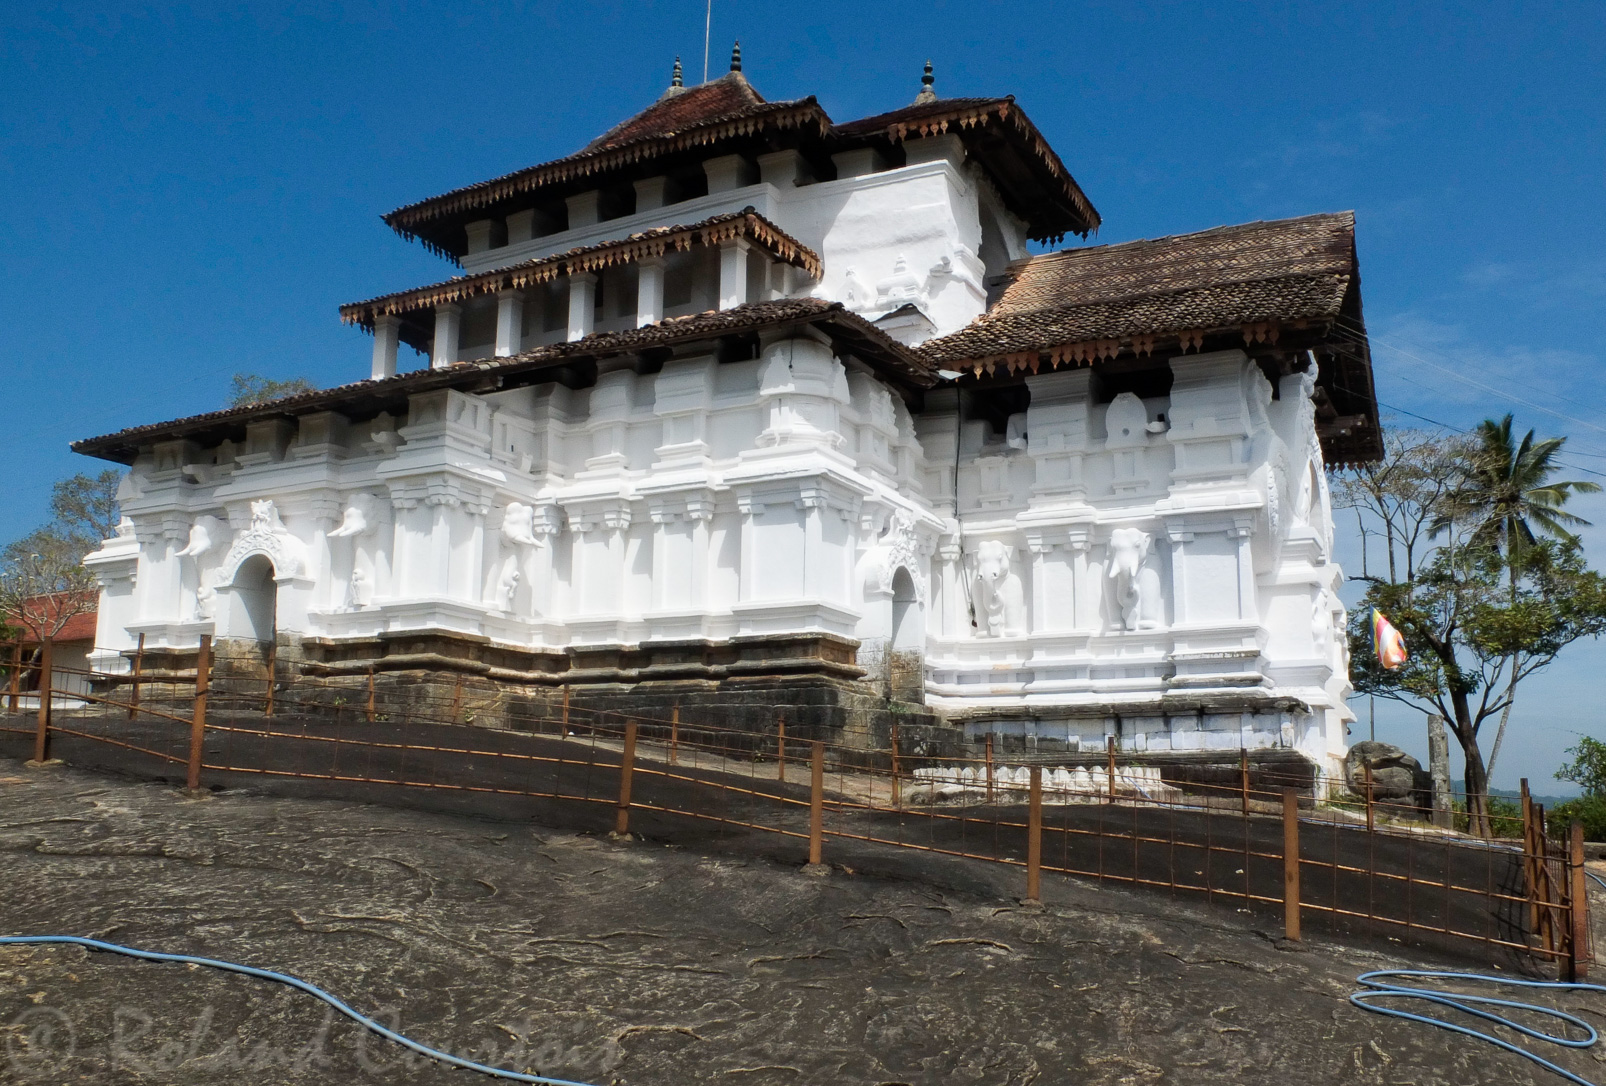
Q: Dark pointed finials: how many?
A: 3